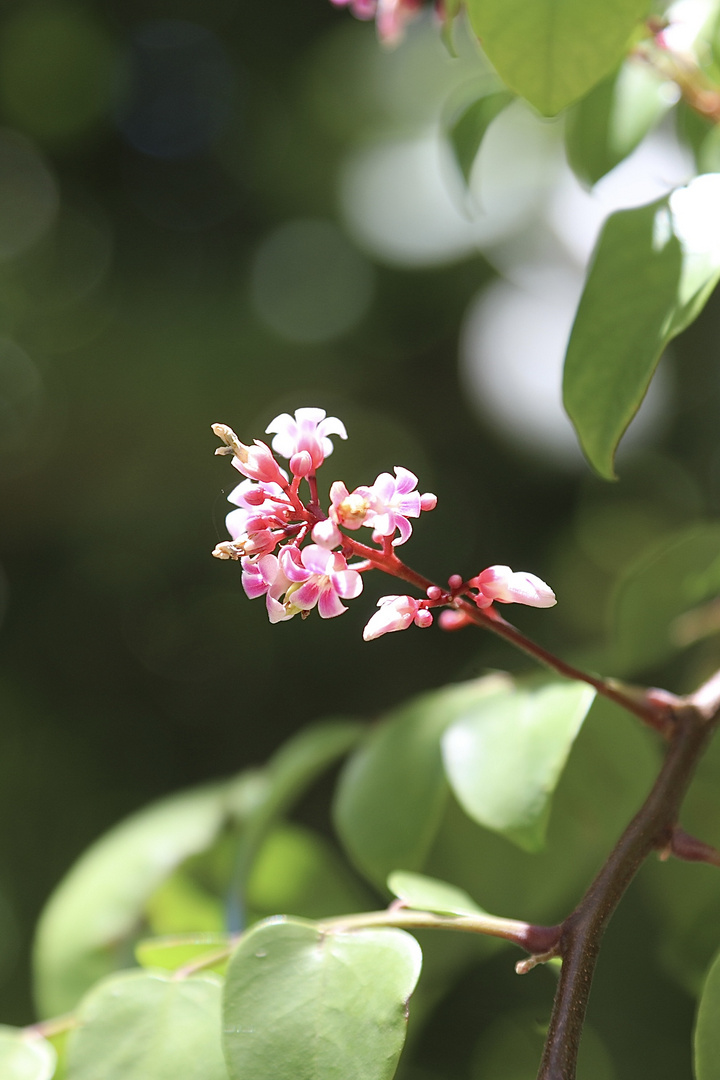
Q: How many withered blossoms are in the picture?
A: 2